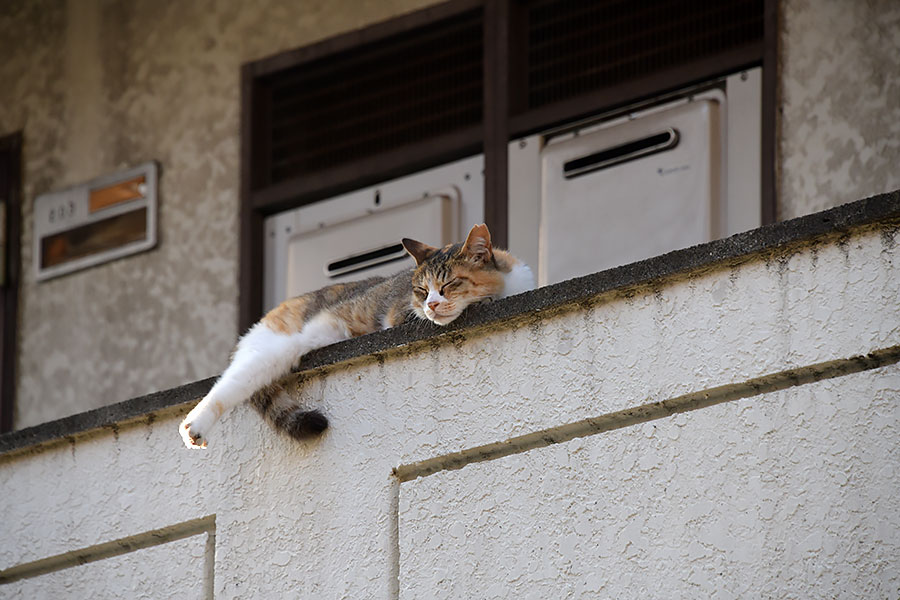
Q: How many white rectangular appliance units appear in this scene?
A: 2